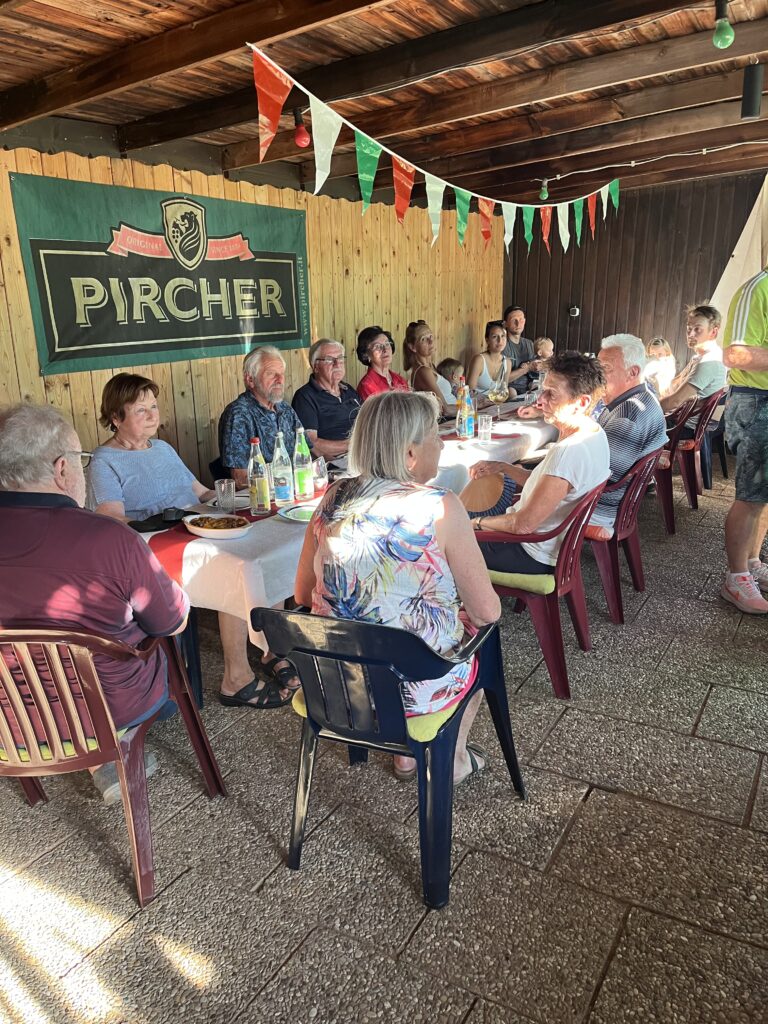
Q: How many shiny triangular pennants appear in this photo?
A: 15